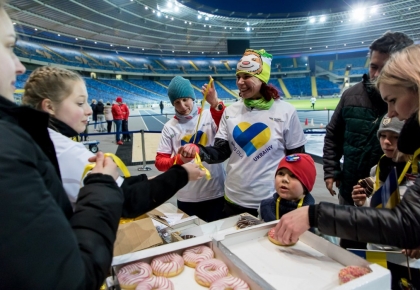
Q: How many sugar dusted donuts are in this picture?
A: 2